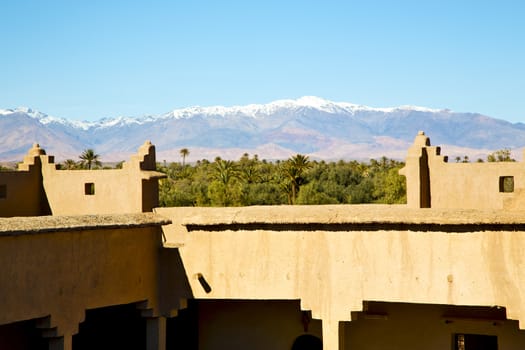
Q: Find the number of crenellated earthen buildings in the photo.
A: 2